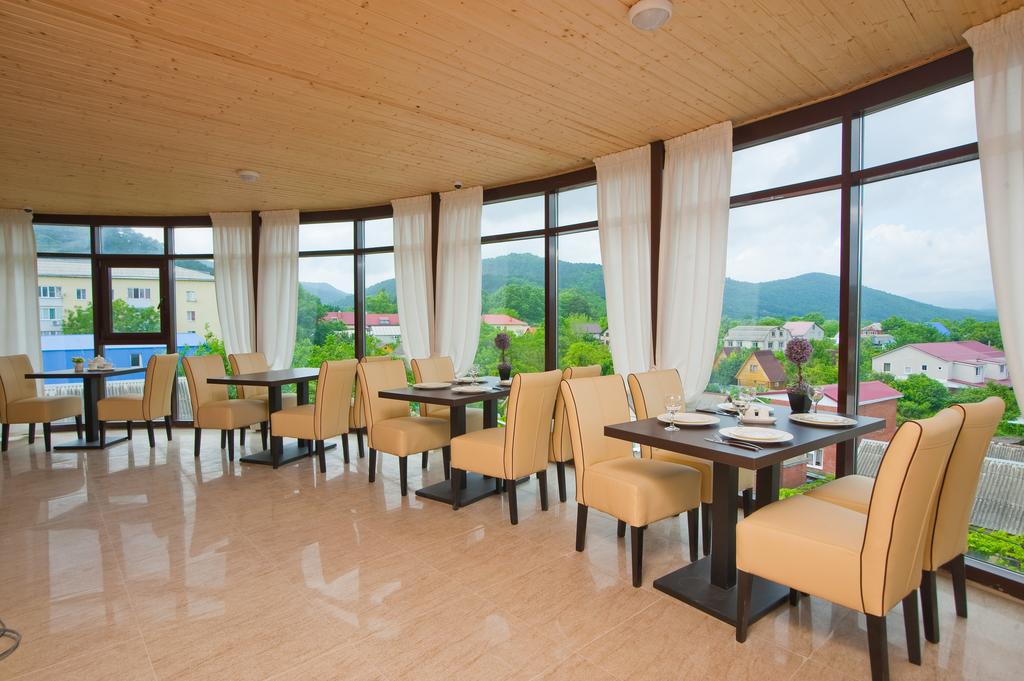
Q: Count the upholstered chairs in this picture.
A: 14